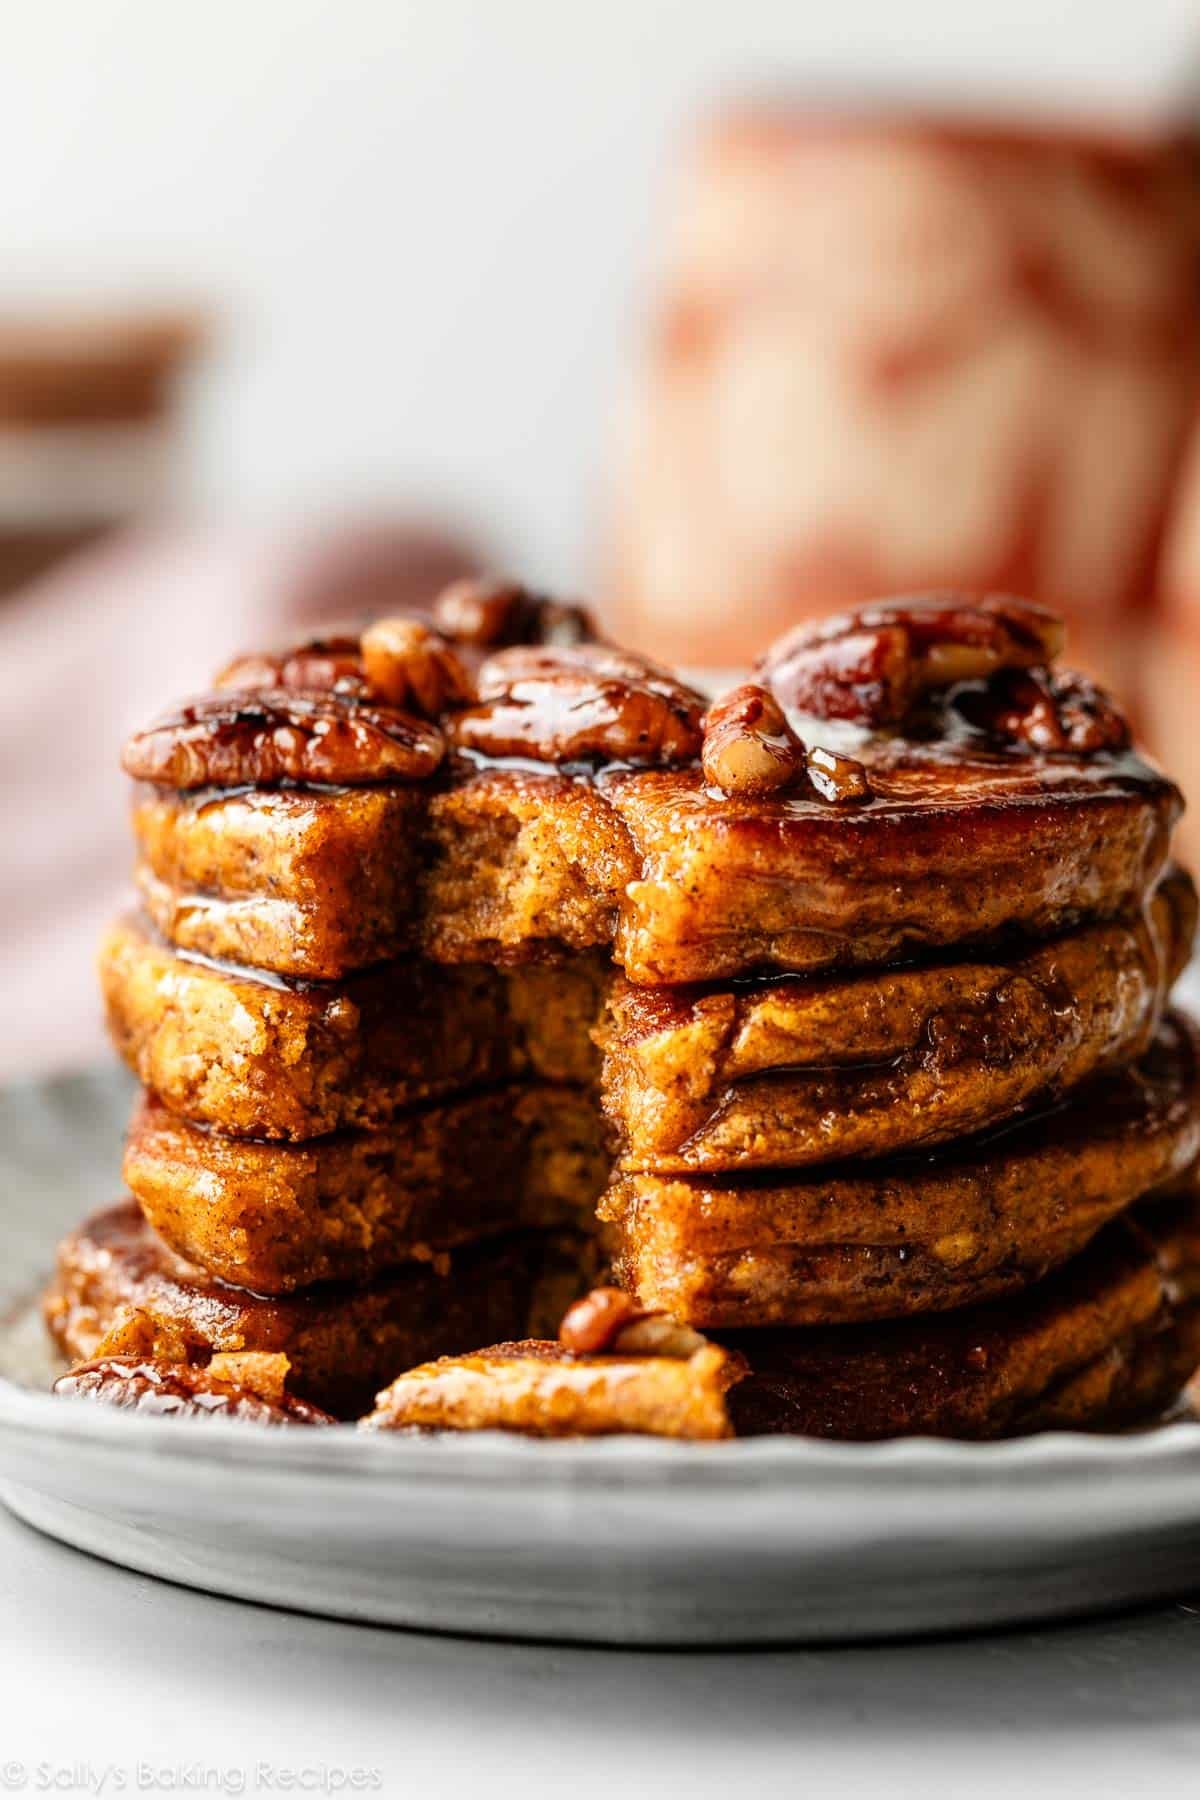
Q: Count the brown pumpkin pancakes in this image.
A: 4